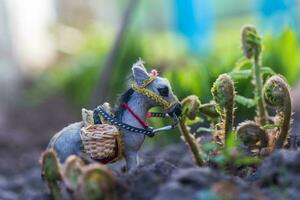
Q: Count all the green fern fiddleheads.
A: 8